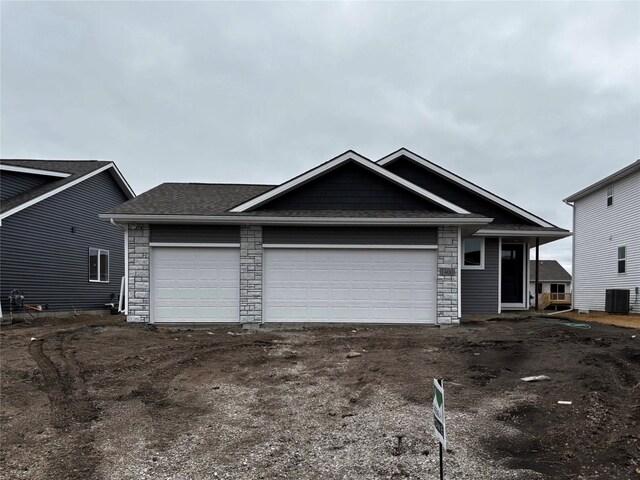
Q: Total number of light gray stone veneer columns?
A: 3